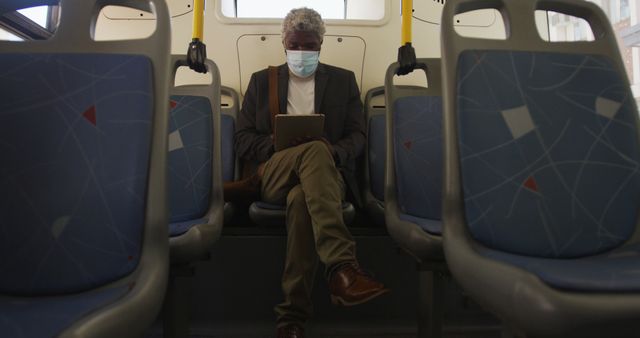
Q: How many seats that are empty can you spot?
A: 6